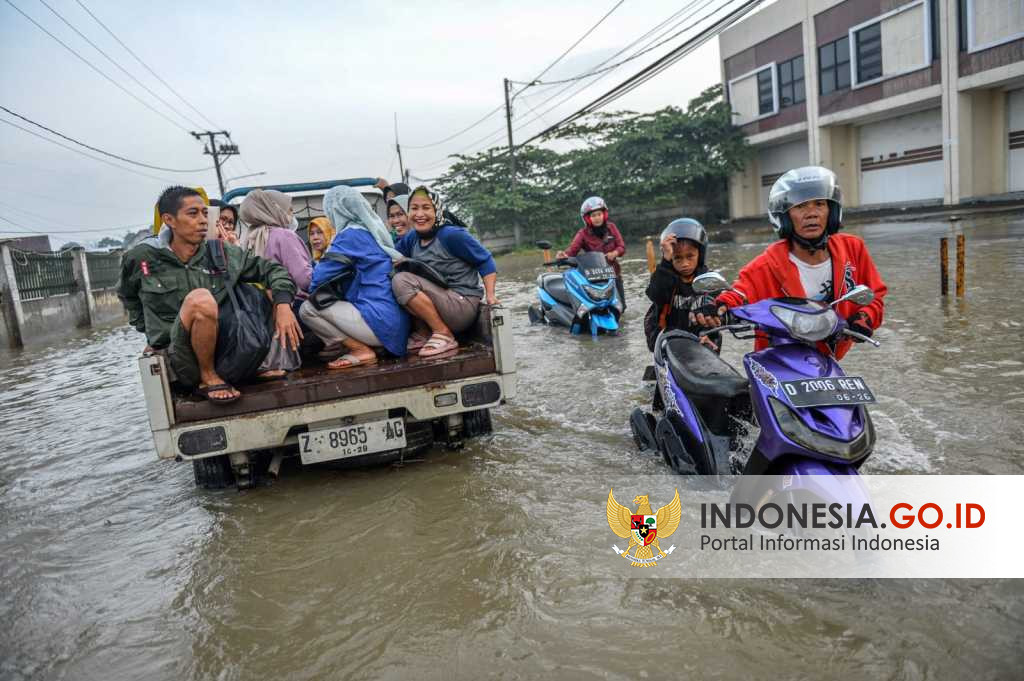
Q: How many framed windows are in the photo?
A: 3